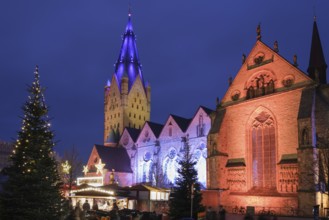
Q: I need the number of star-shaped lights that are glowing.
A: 3